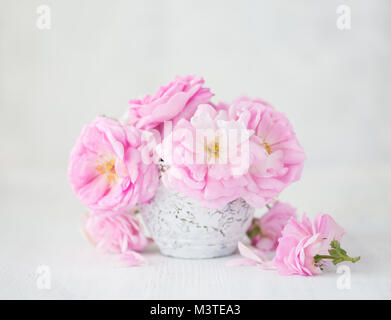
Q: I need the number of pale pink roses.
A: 7